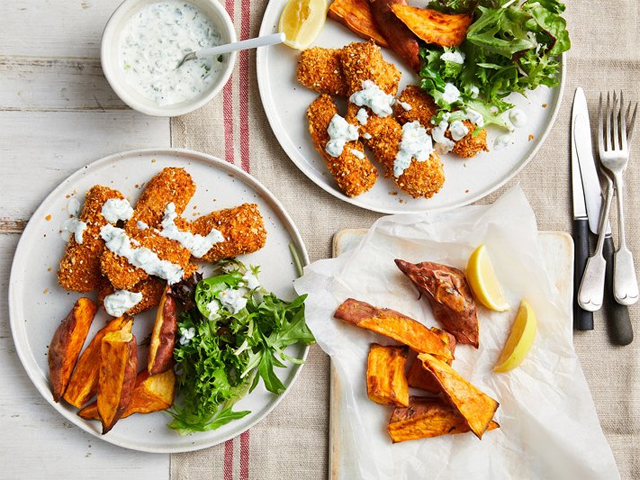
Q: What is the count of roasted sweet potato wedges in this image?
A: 14